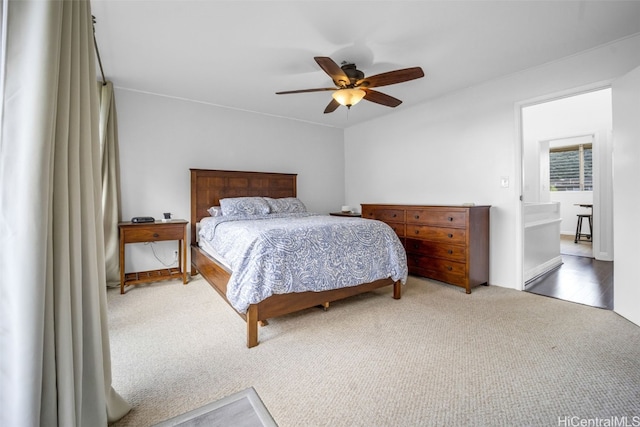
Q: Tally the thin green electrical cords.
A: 0